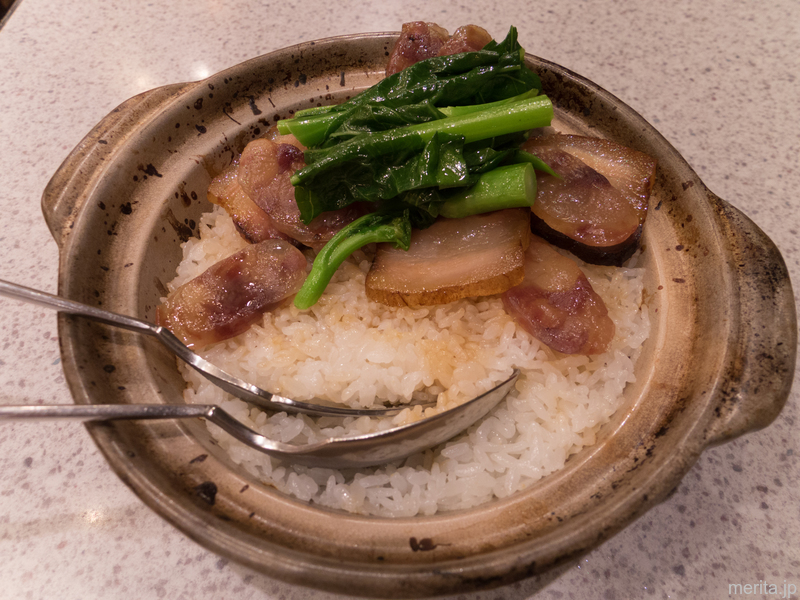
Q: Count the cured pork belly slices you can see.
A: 3